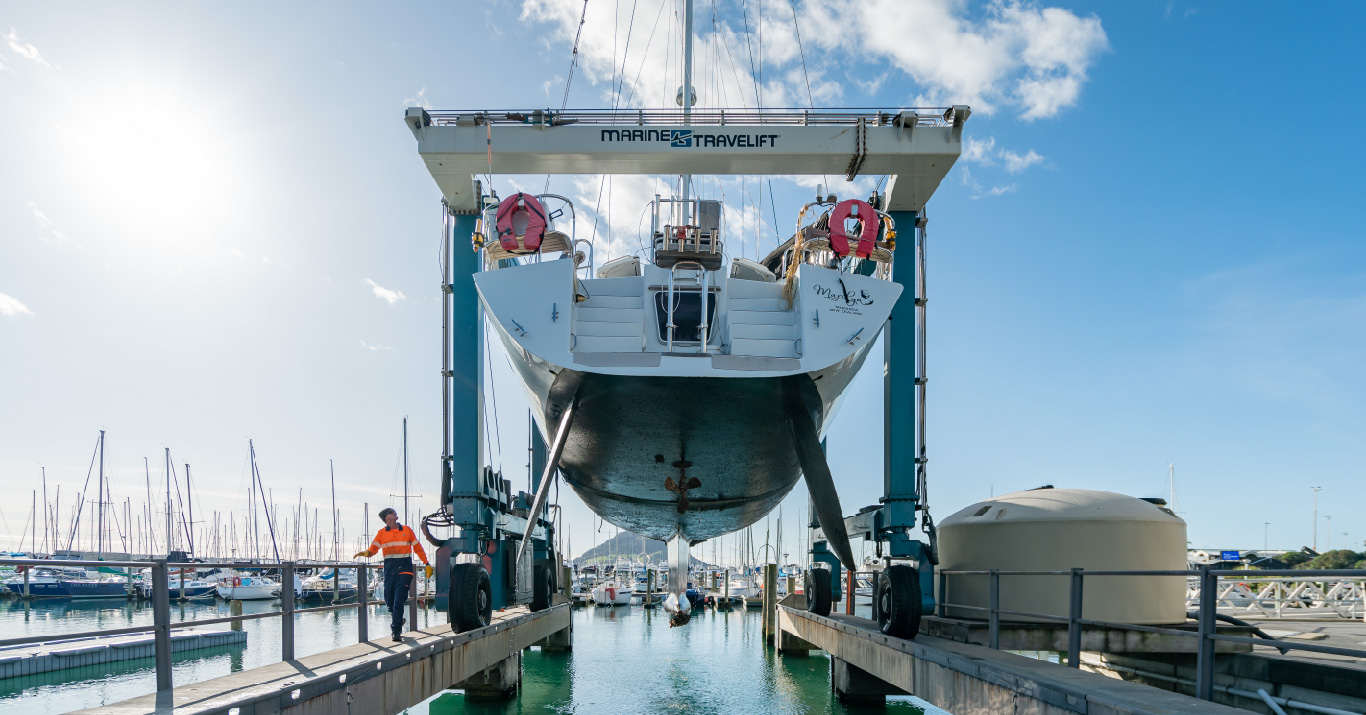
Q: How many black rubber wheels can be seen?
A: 4